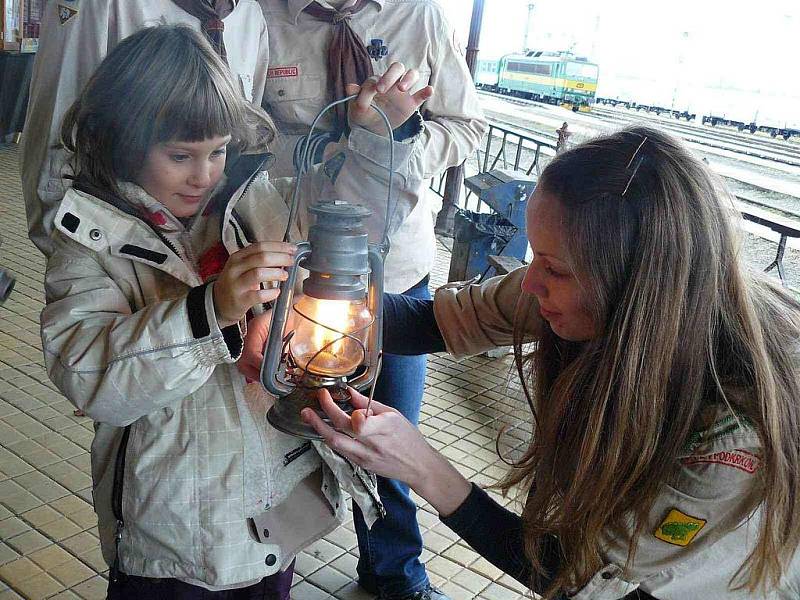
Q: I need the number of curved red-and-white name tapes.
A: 1